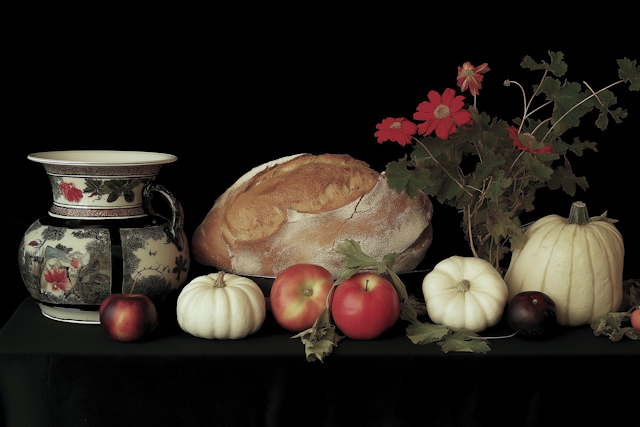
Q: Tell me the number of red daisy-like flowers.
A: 4